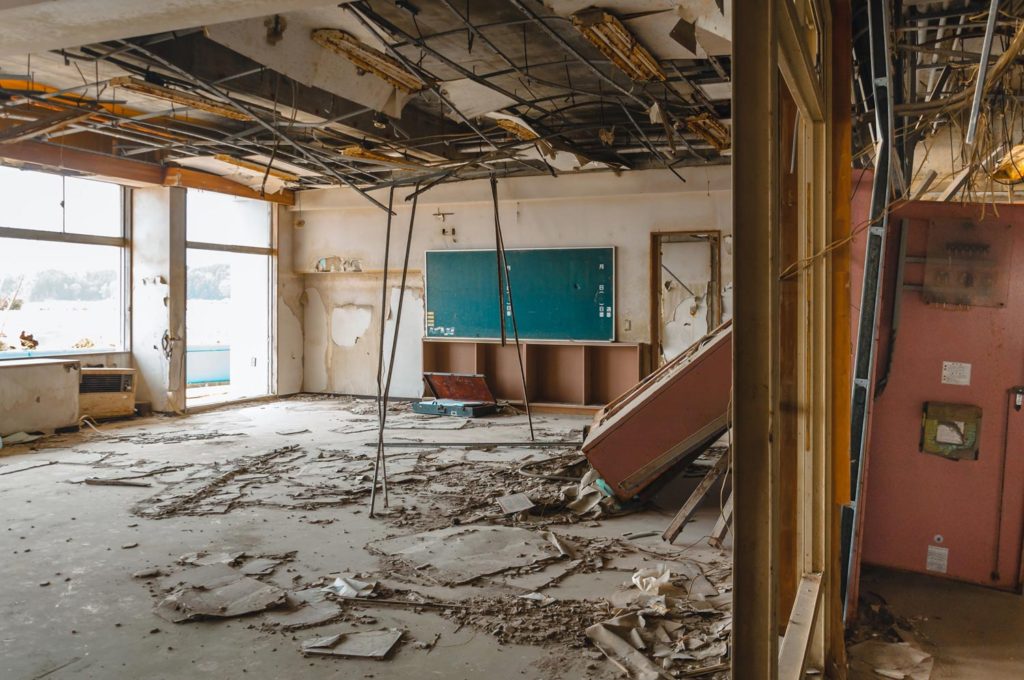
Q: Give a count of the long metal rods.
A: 4